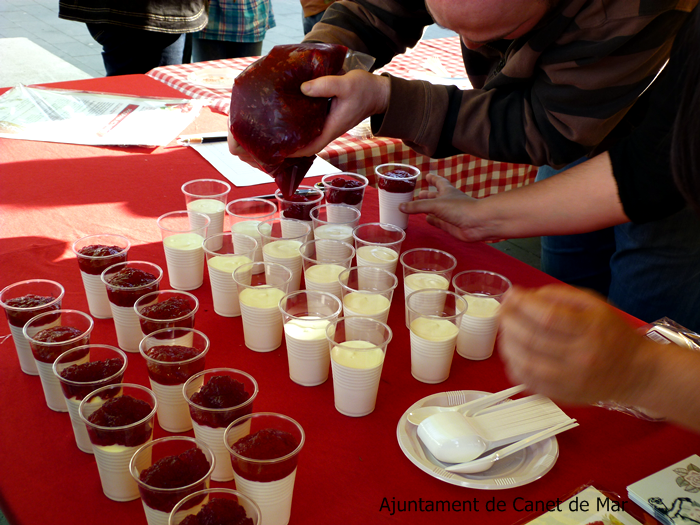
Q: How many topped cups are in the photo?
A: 15